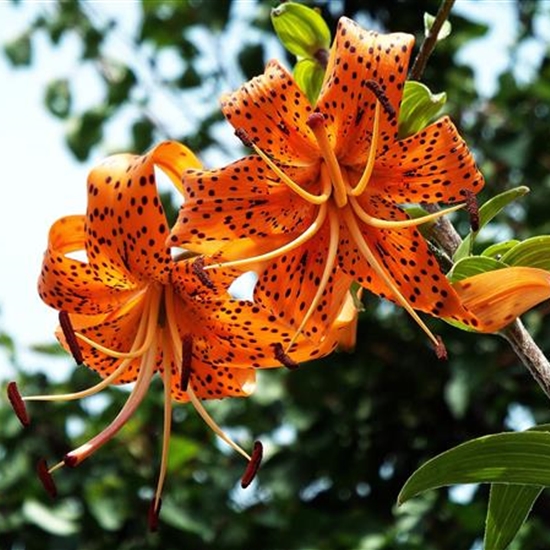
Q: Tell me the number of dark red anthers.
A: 12